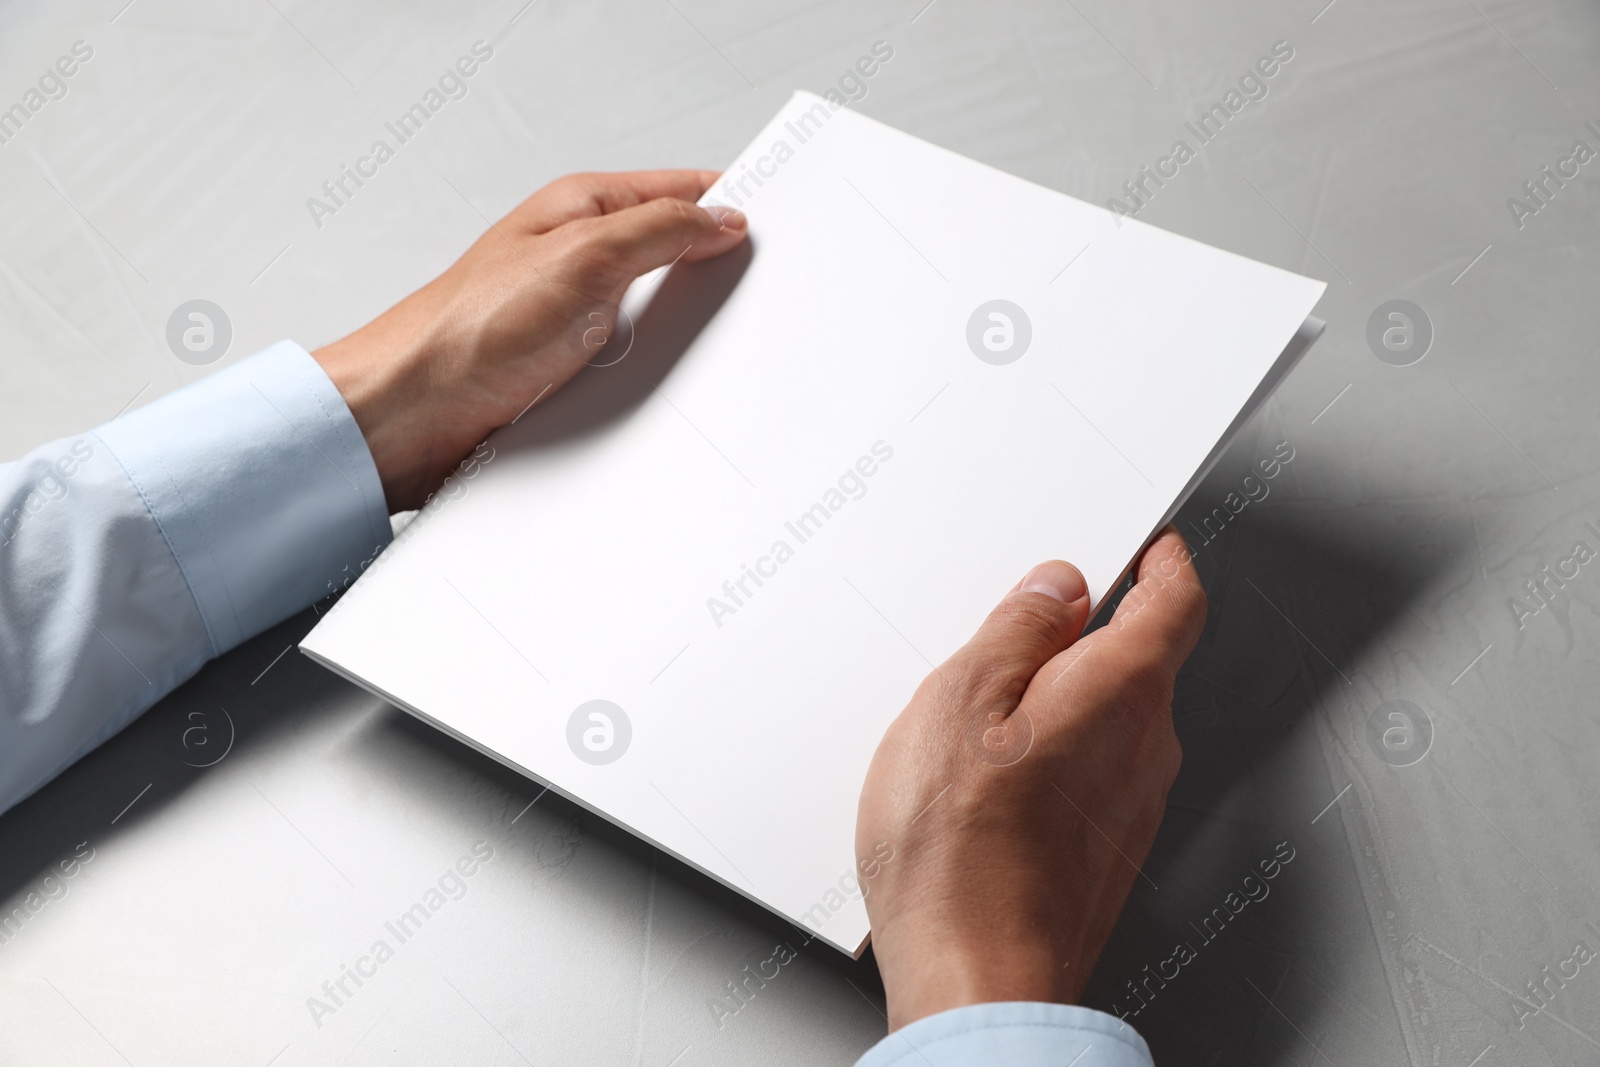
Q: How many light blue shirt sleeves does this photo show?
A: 2